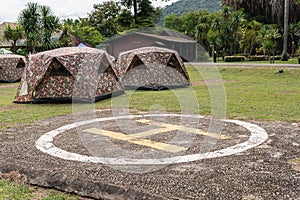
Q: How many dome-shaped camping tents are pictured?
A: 3